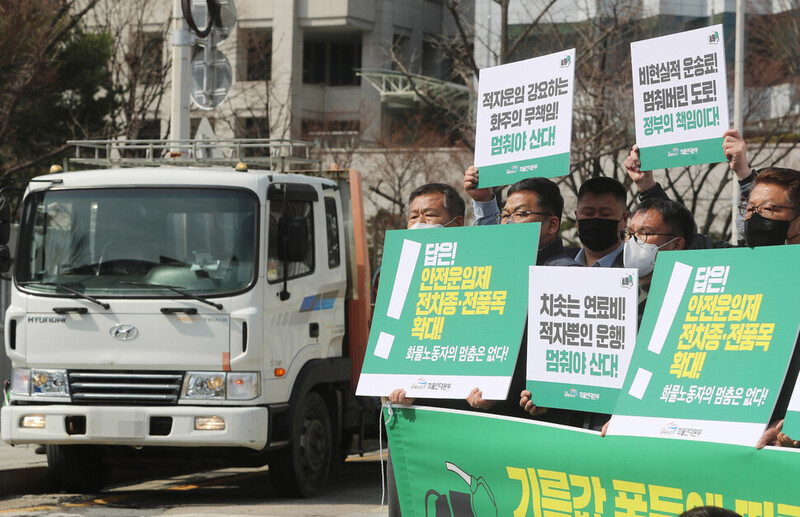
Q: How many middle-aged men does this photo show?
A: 5